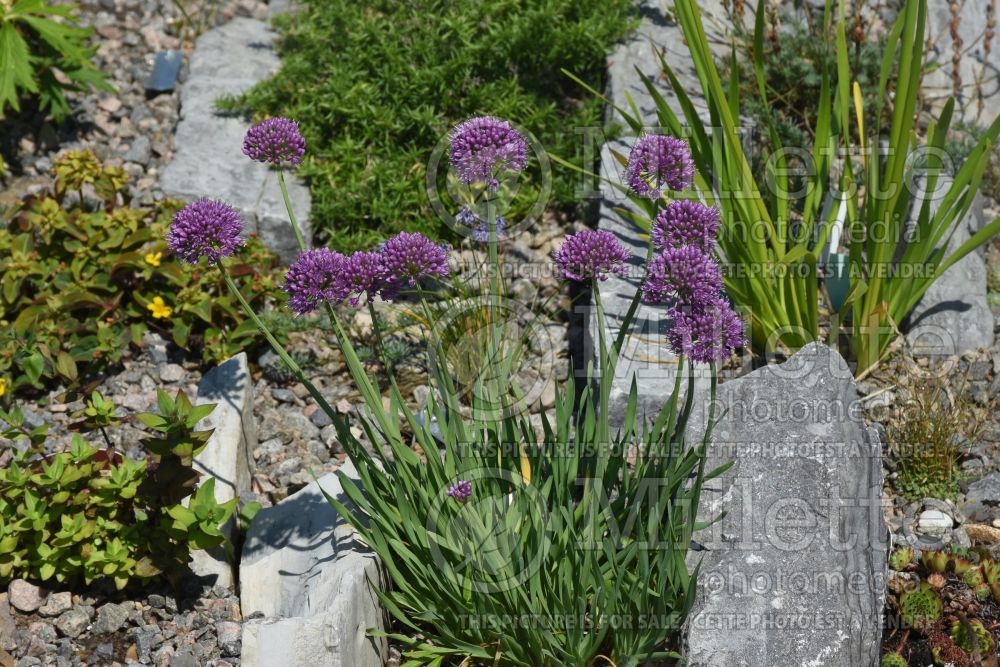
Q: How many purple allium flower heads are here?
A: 12